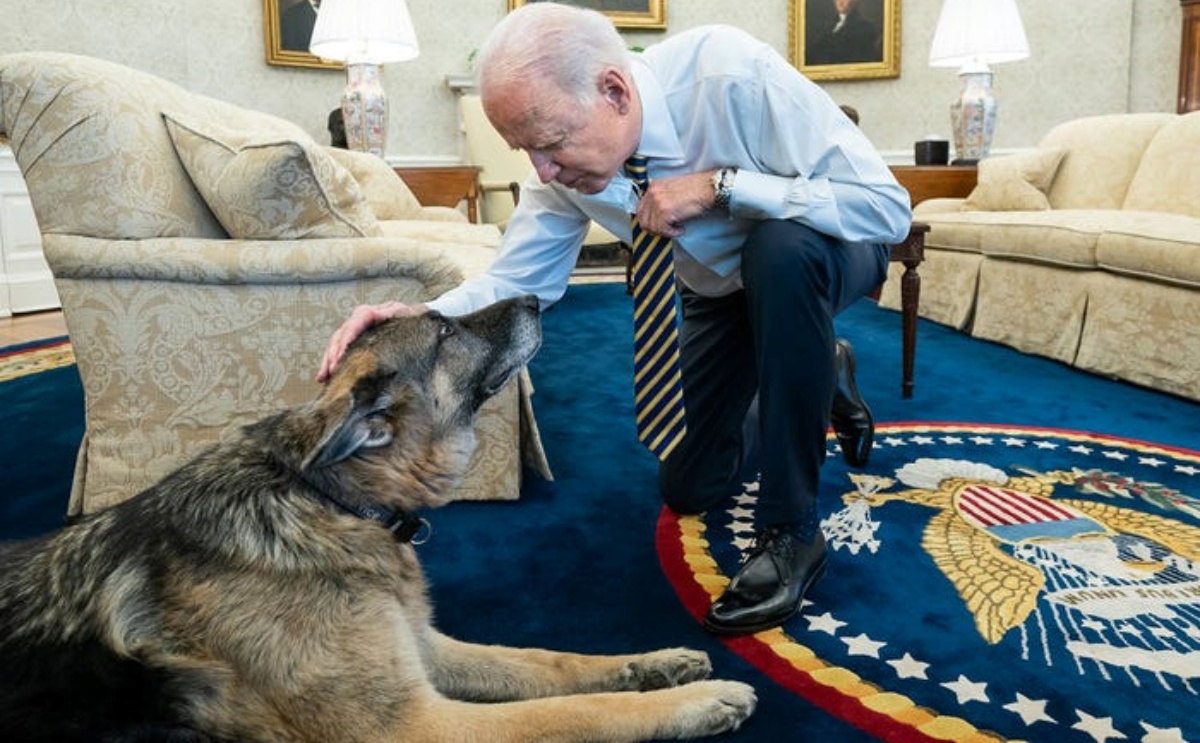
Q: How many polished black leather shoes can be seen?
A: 2